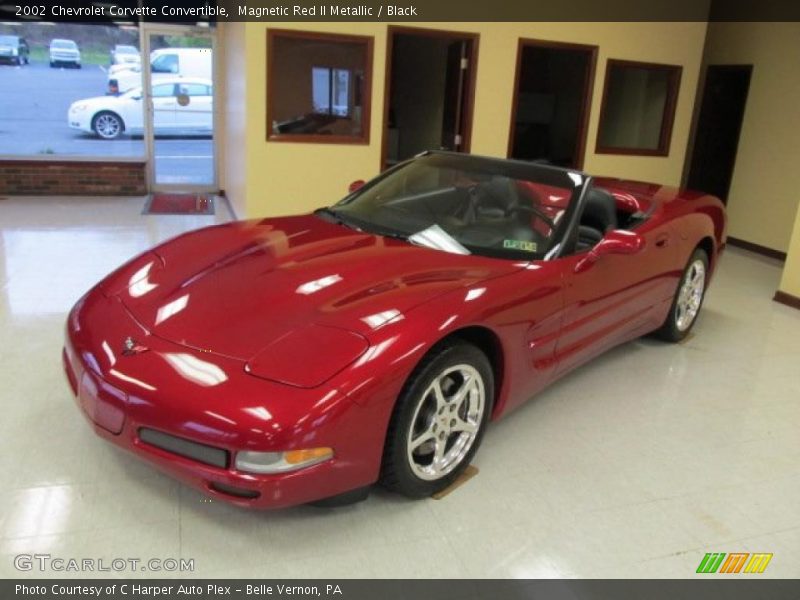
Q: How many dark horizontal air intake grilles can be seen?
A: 2